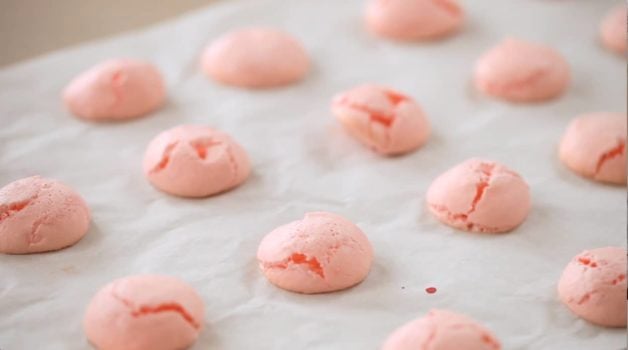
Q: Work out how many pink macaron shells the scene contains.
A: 14